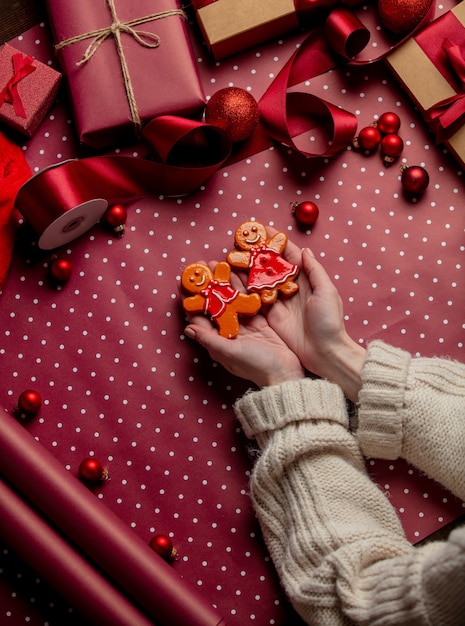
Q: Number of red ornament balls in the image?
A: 12